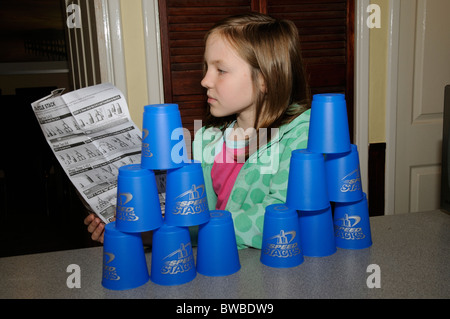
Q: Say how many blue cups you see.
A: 12